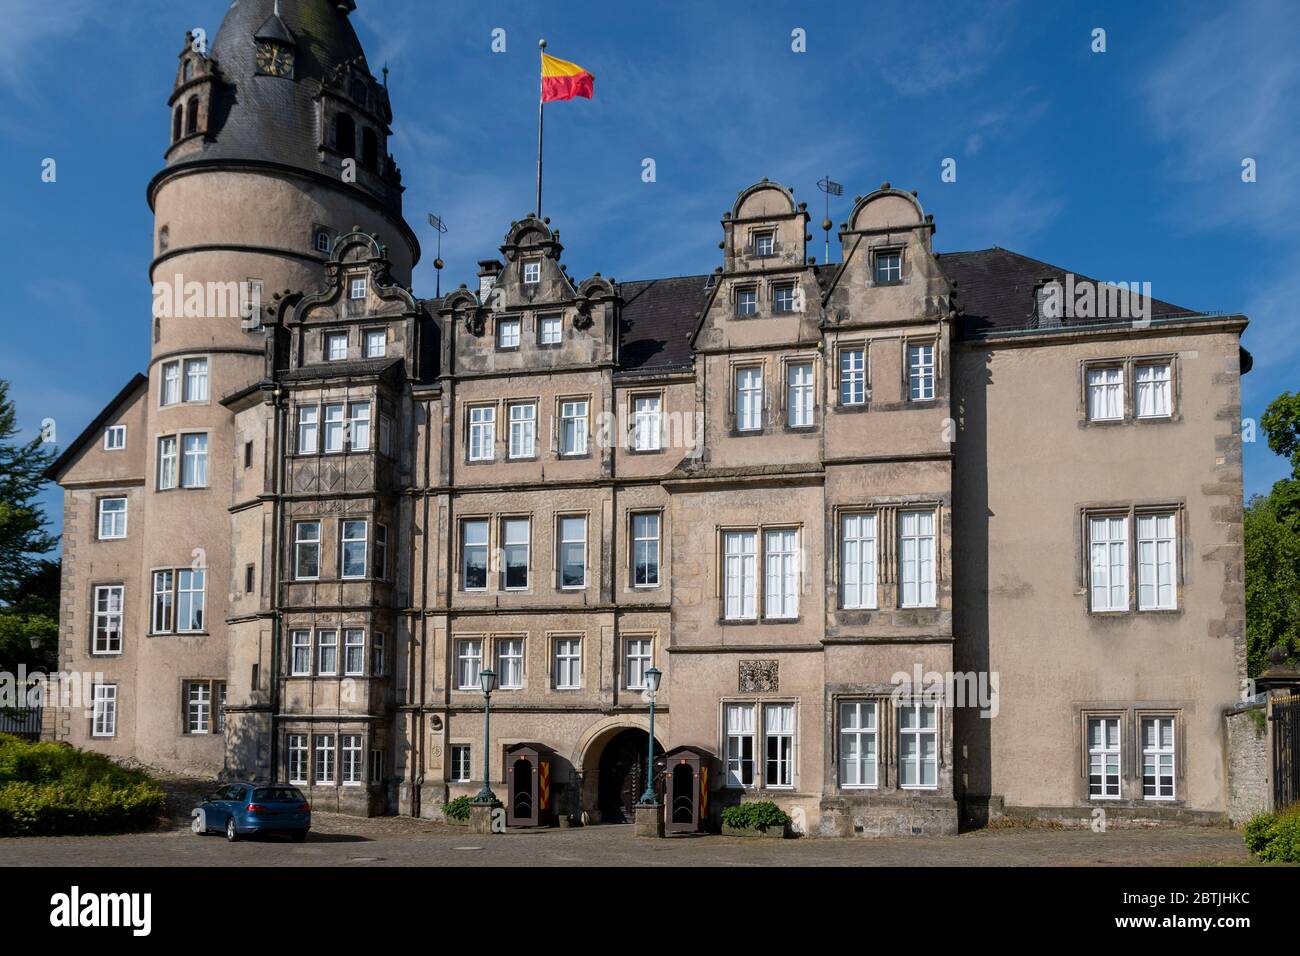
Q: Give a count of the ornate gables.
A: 4